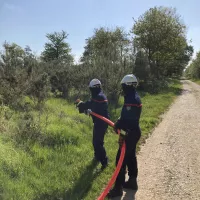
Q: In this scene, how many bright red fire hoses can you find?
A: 1